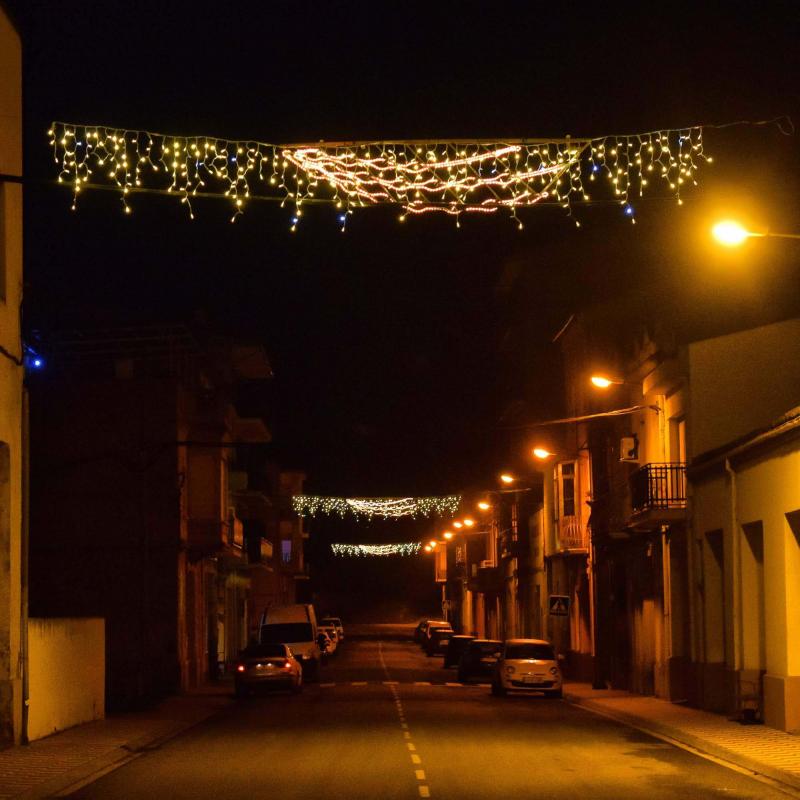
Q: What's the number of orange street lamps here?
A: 10